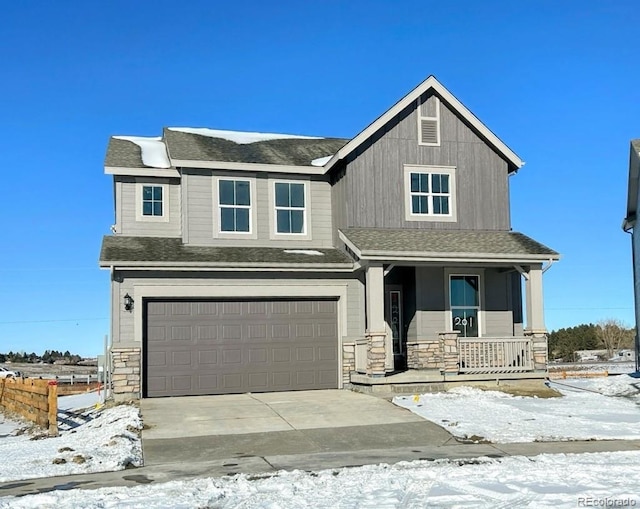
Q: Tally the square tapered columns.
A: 2